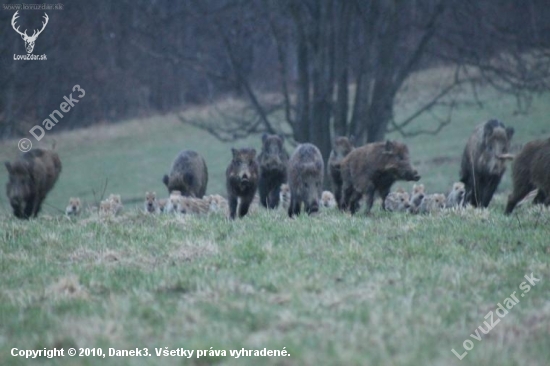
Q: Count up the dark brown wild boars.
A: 9